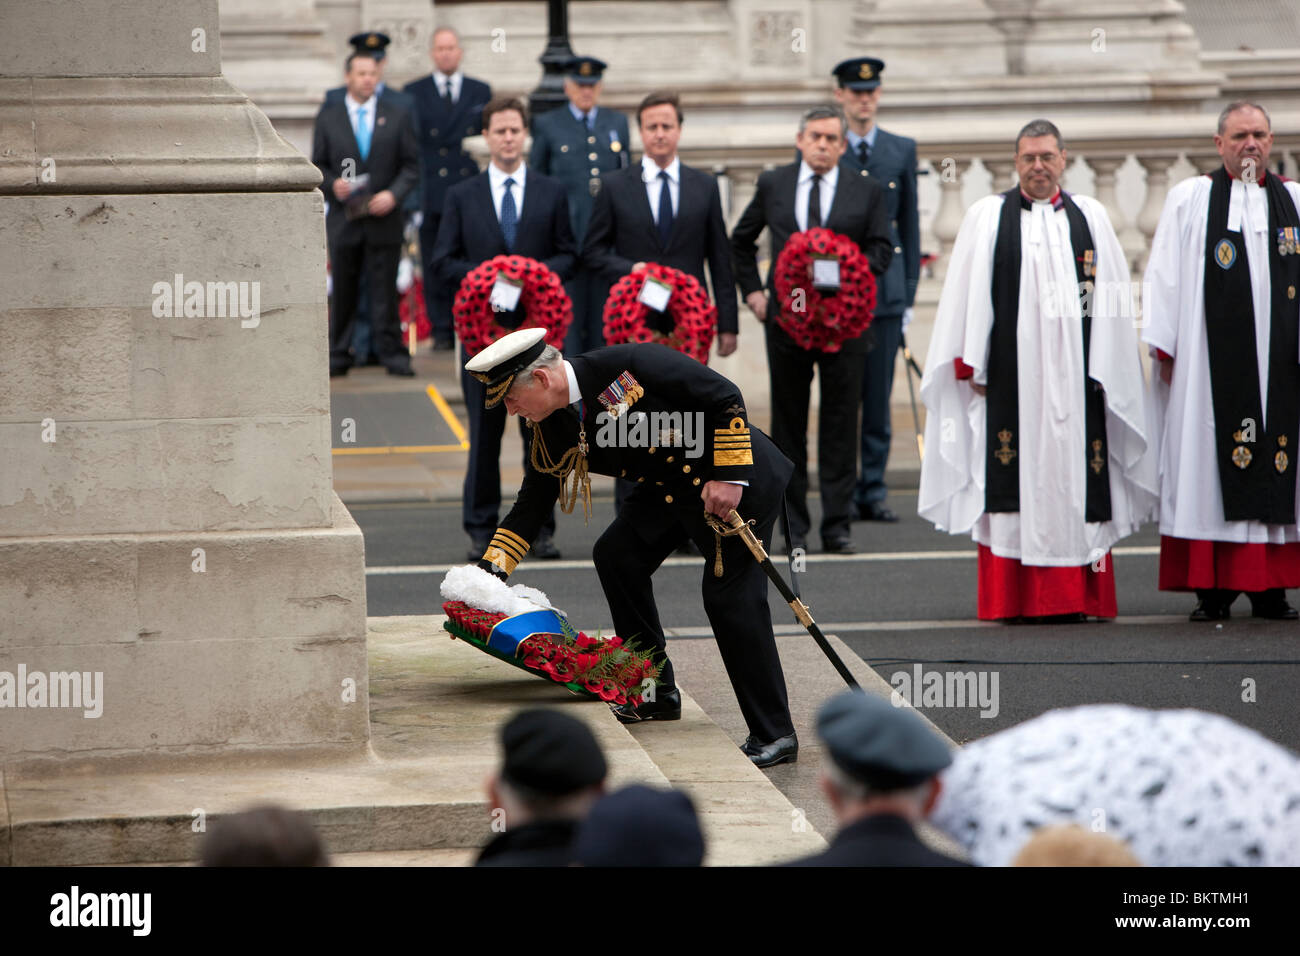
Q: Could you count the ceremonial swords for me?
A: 2